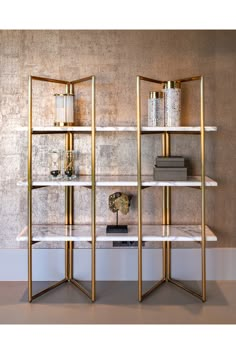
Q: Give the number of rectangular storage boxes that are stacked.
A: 2